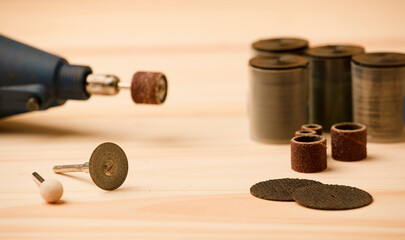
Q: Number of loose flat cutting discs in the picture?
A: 2